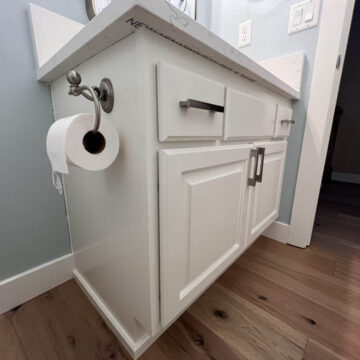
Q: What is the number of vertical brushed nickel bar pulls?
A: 2